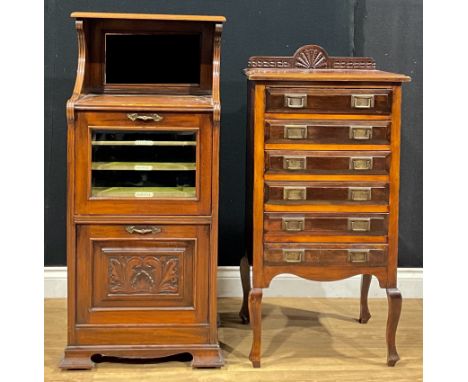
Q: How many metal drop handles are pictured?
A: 14